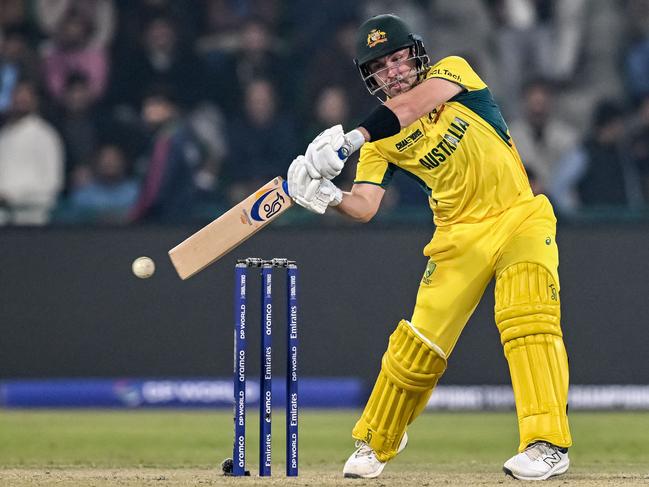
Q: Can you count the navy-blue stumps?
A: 3